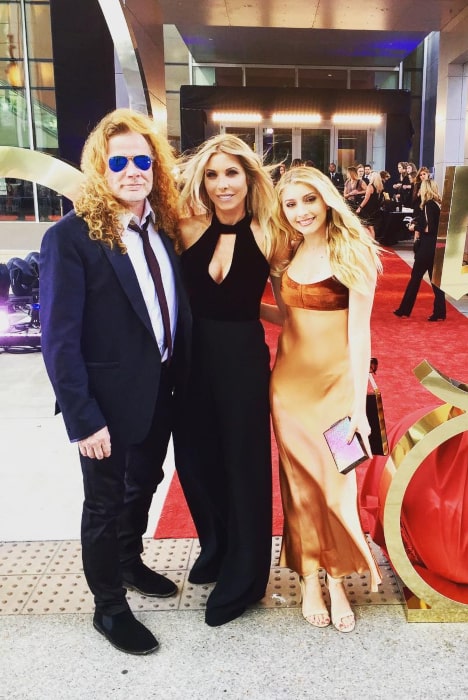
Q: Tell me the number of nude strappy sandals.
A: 2